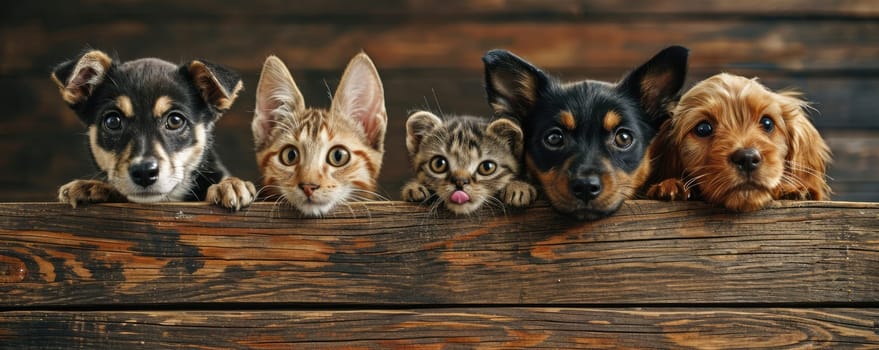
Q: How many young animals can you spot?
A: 5